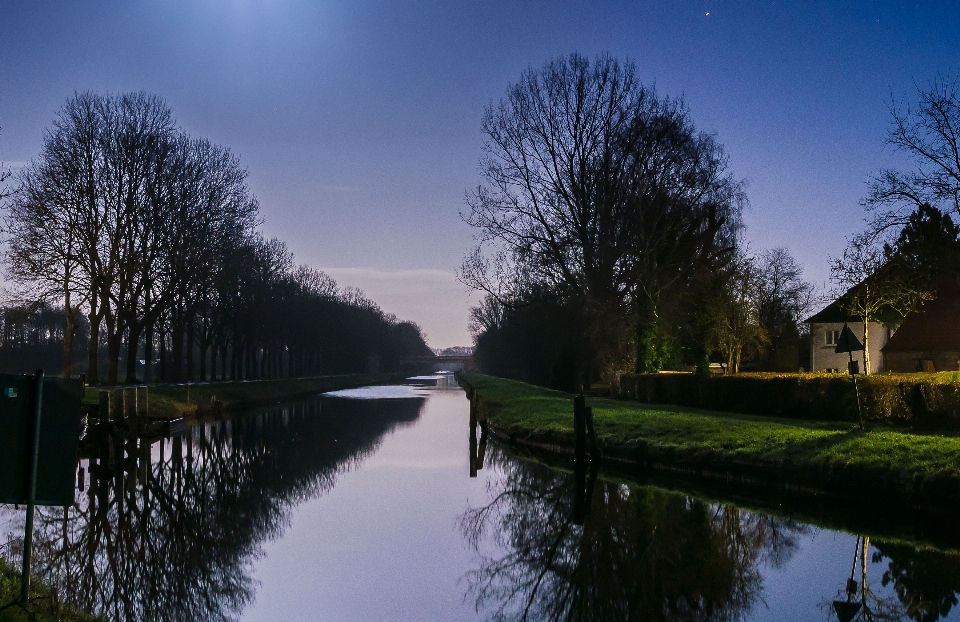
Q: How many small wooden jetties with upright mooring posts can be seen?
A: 1